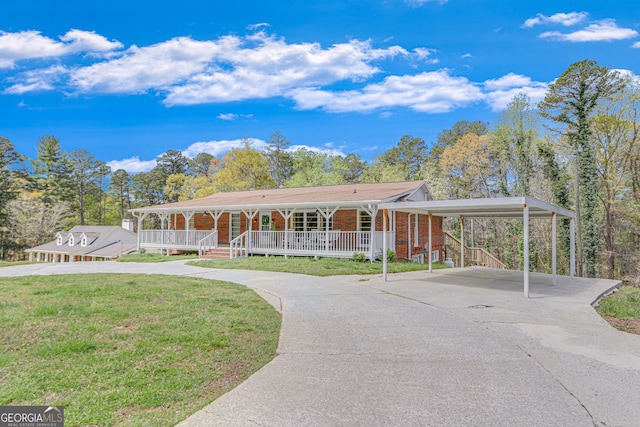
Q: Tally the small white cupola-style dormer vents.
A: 3